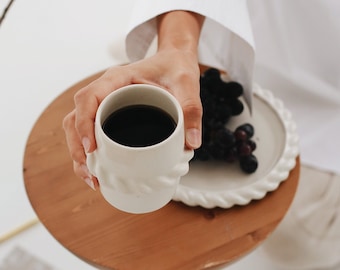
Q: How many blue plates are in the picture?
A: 0